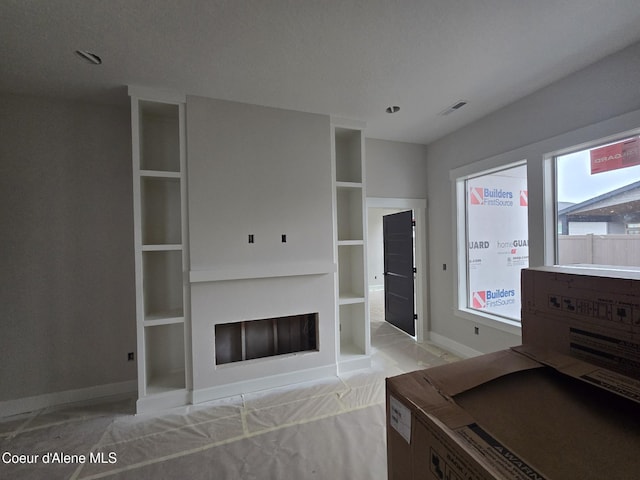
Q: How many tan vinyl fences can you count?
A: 1